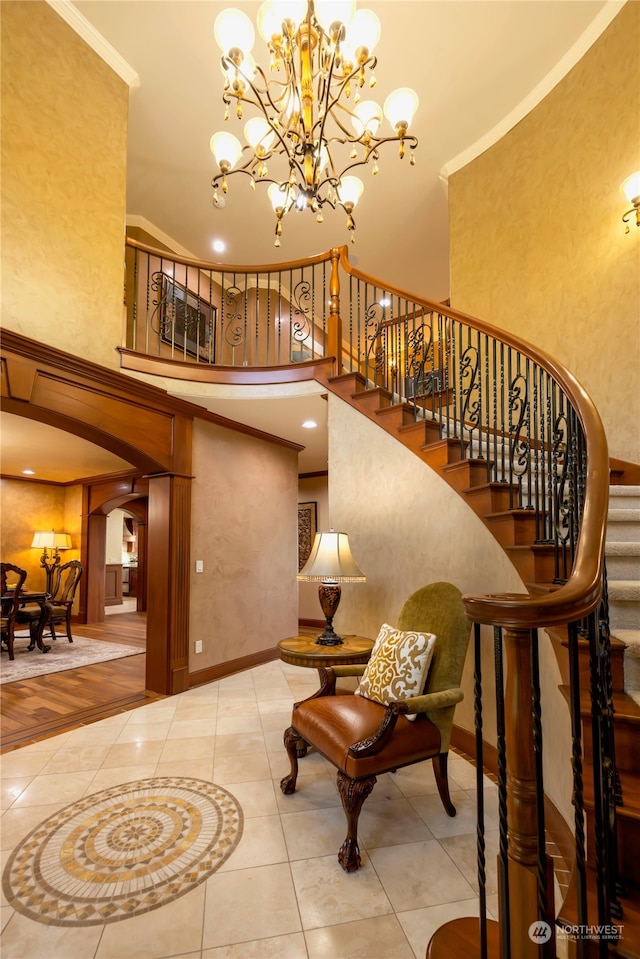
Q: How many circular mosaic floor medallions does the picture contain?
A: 1